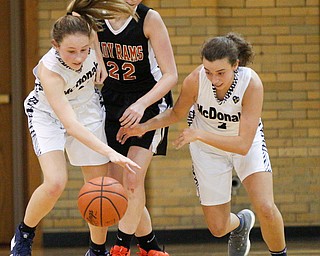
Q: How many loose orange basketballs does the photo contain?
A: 1